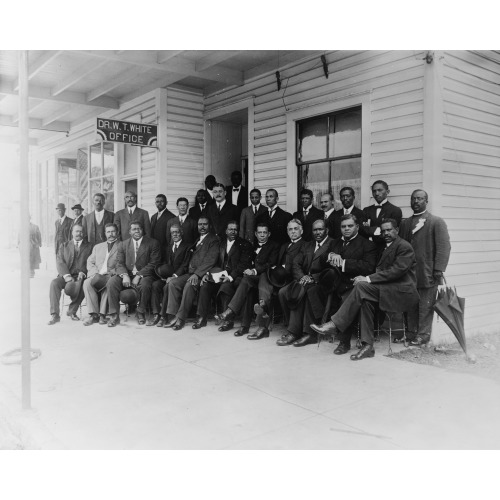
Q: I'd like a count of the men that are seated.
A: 11